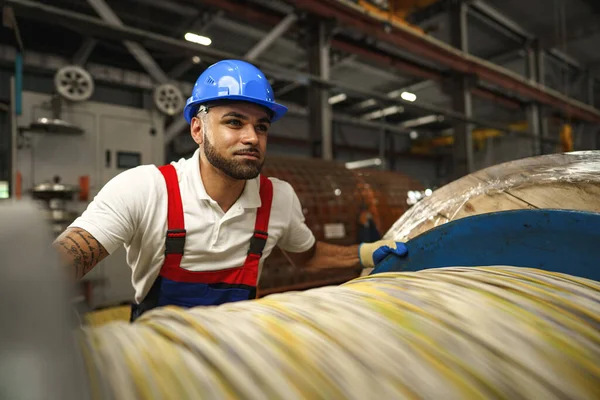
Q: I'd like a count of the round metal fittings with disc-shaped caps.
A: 2